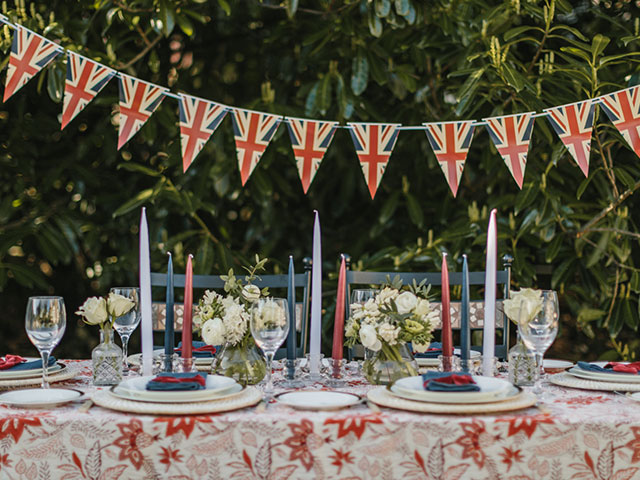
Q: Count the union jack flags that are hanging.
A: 11